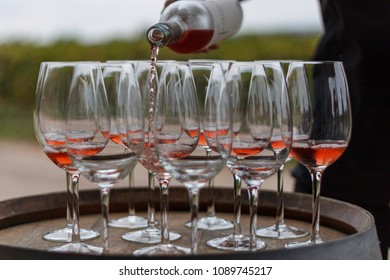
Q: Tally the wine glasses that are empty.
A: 3